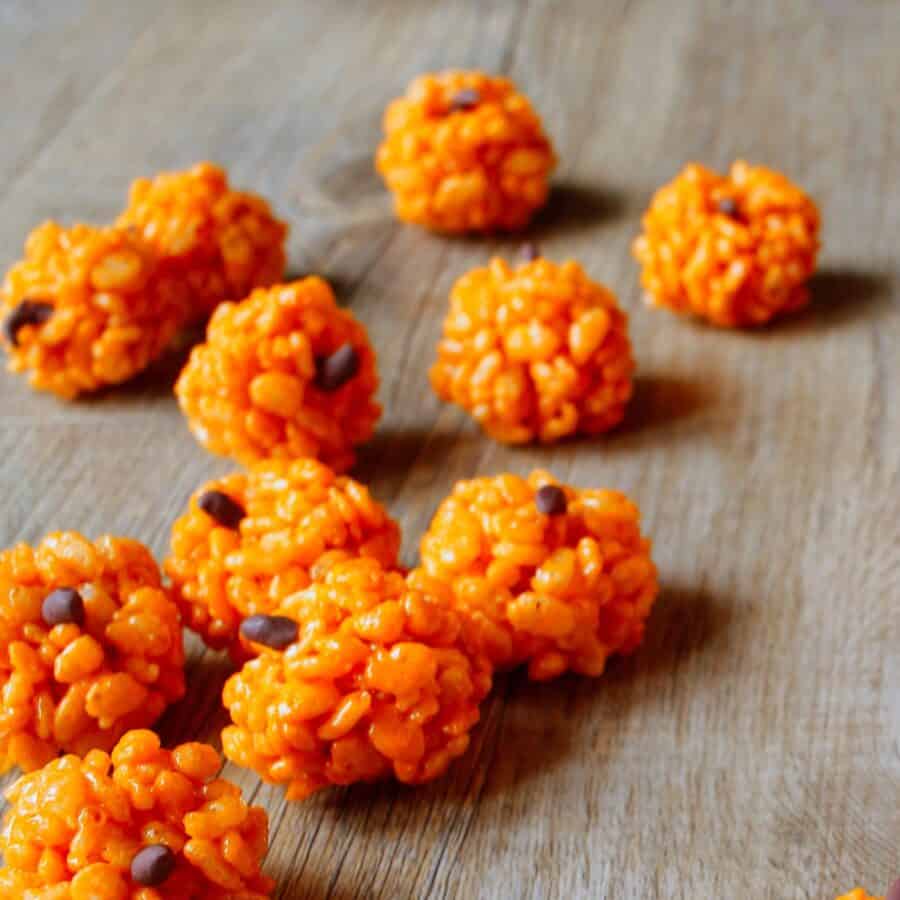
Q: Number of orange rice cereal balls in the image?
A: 11